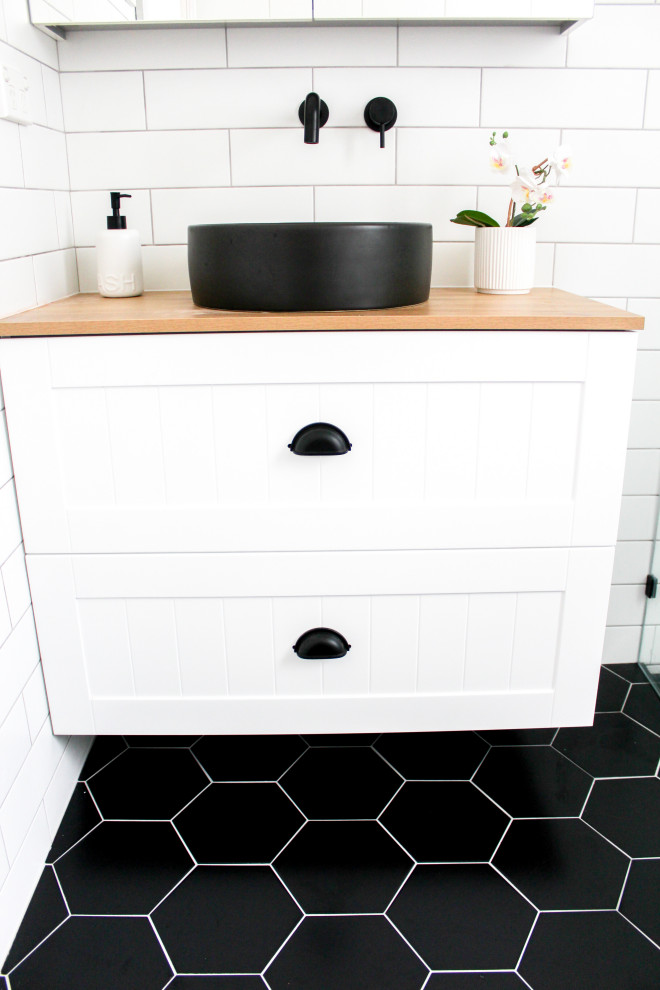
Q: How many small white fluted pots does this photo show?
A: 1